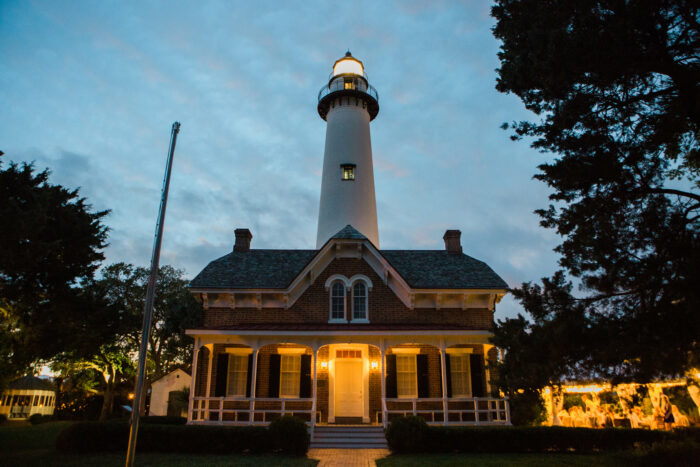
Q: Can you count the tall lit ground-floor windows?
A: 4